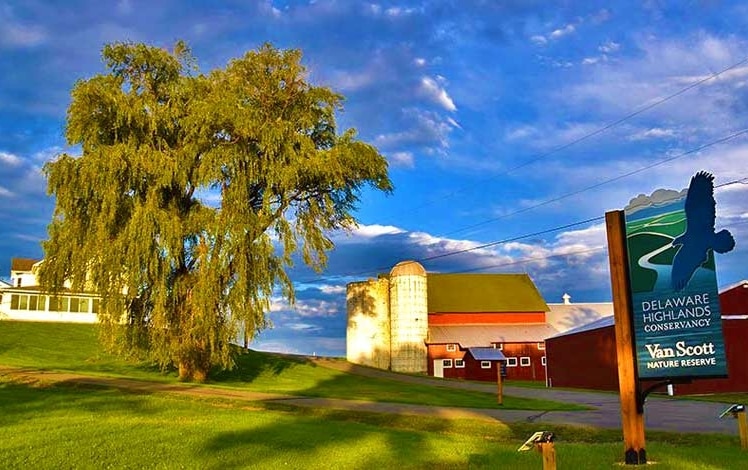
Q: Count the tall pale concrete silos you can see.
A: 2